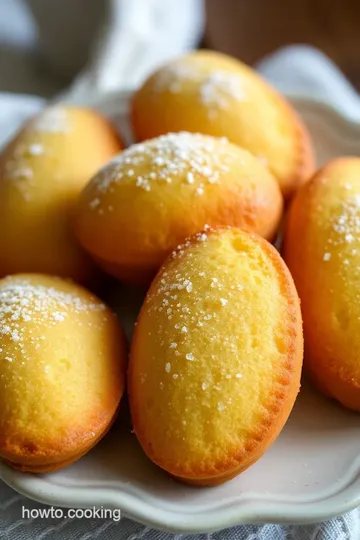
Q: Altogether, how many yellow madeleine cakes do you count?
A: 6